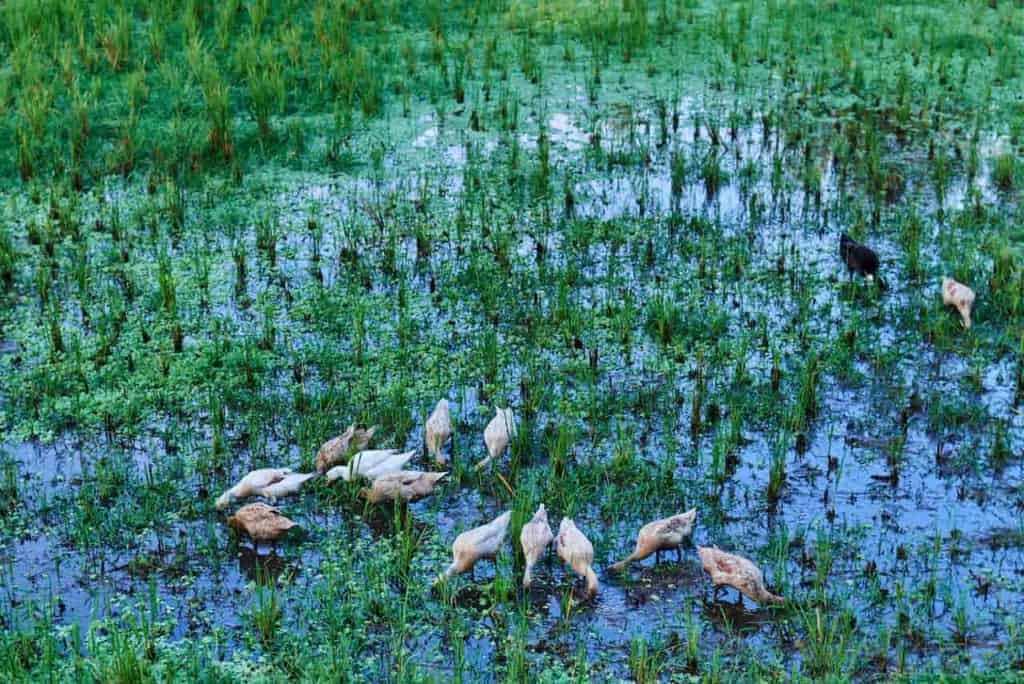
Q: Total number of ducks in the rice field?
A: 14